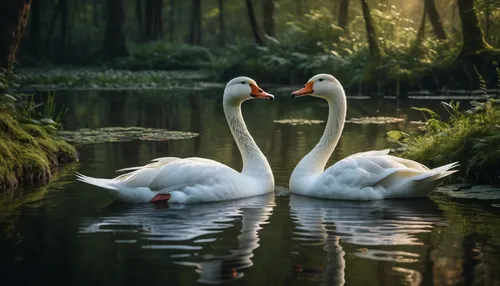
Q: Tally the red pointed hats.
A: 0